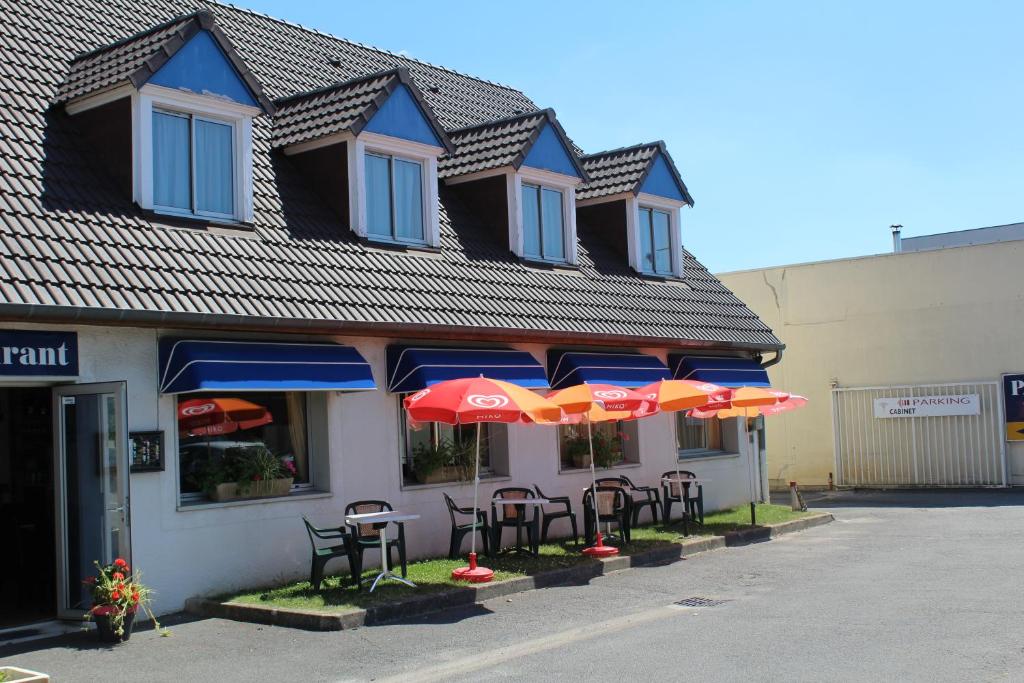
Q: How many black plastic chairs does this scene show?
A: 9